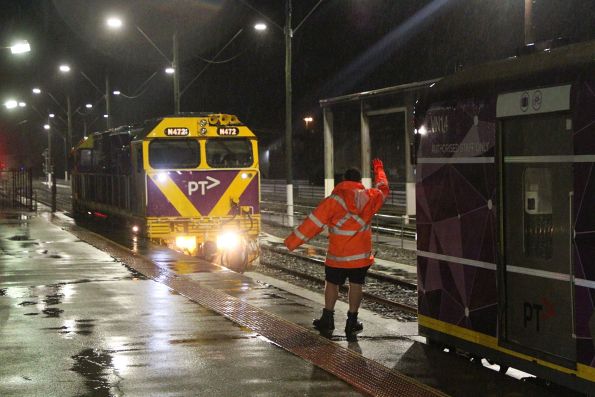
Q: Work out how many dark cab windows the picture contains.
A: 2